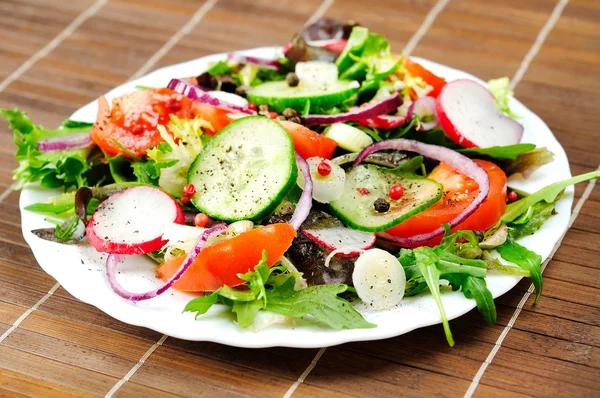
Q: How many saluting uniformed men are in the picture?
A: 0